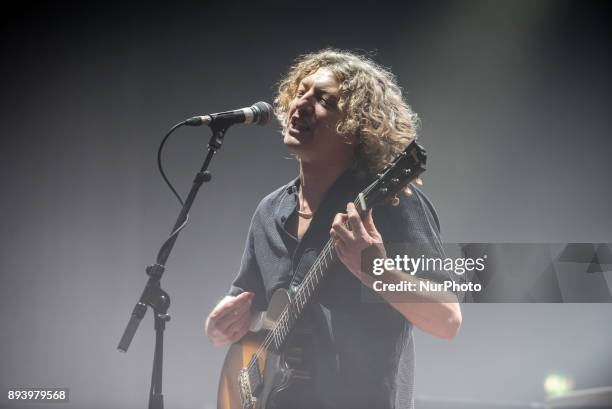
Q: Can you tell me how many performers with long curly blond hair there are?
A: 1